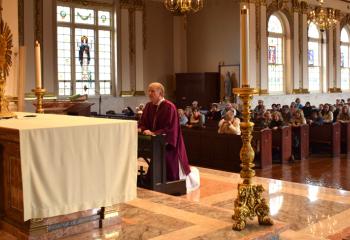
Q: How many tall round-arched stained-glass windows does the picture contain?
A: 3